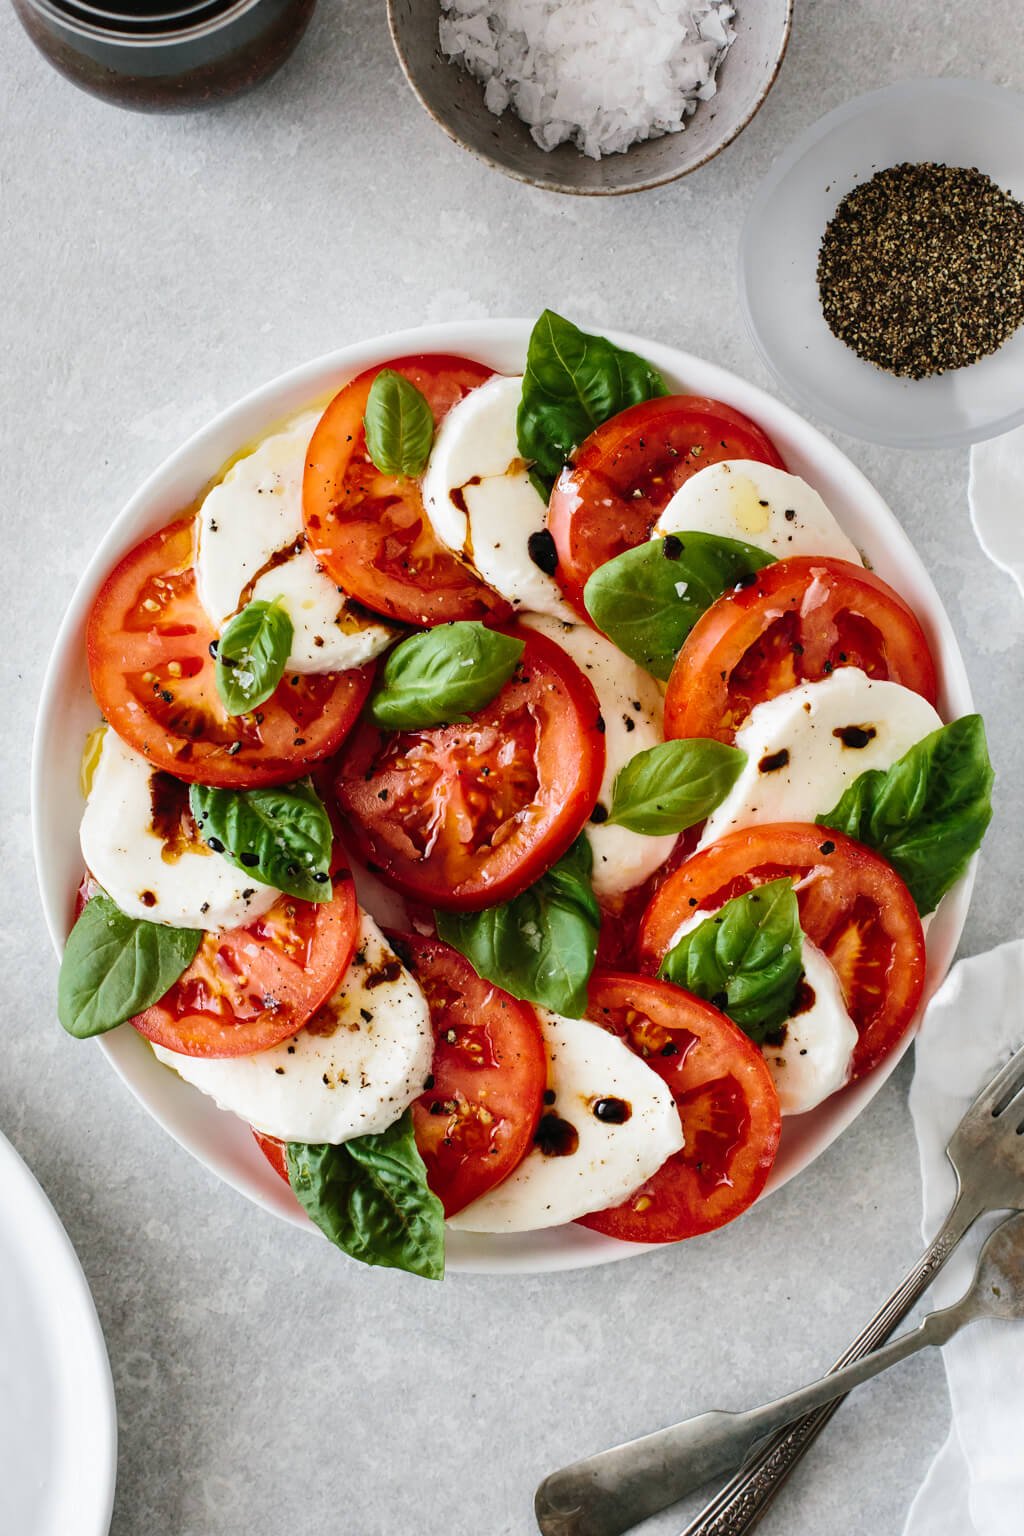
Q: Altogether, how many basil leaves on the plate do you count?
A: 12